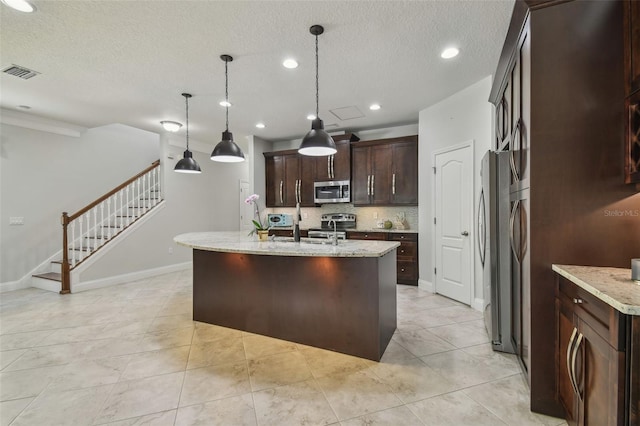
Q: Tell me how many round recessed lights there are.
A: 7